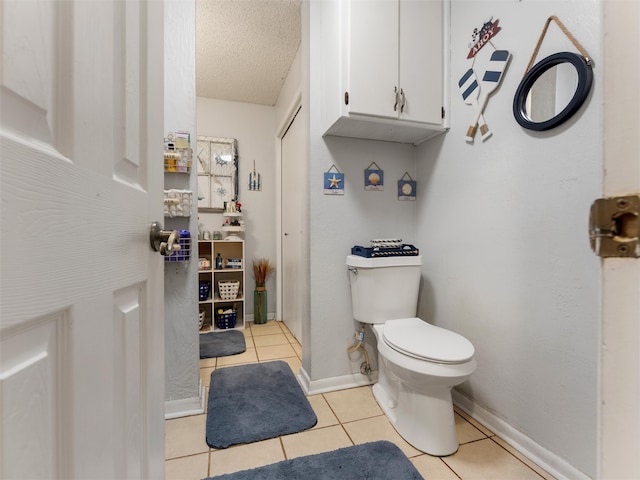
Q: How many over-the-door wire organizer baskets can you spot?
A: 3